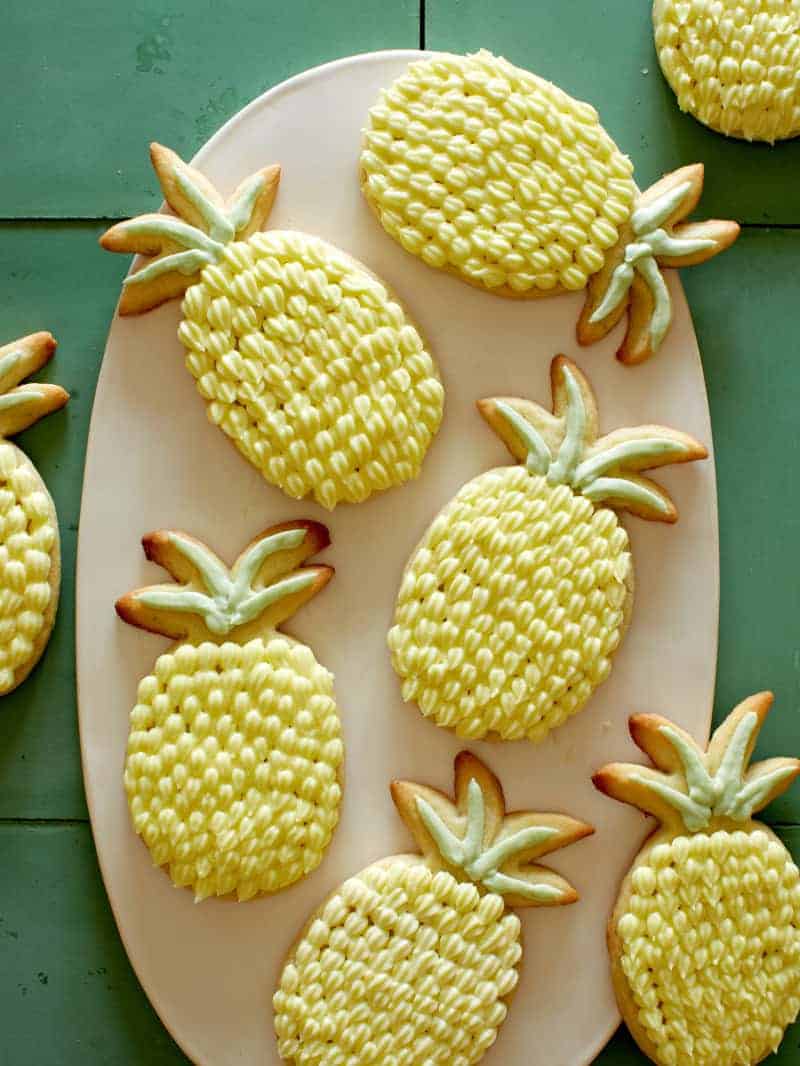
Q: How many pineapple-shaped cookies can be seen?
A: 8